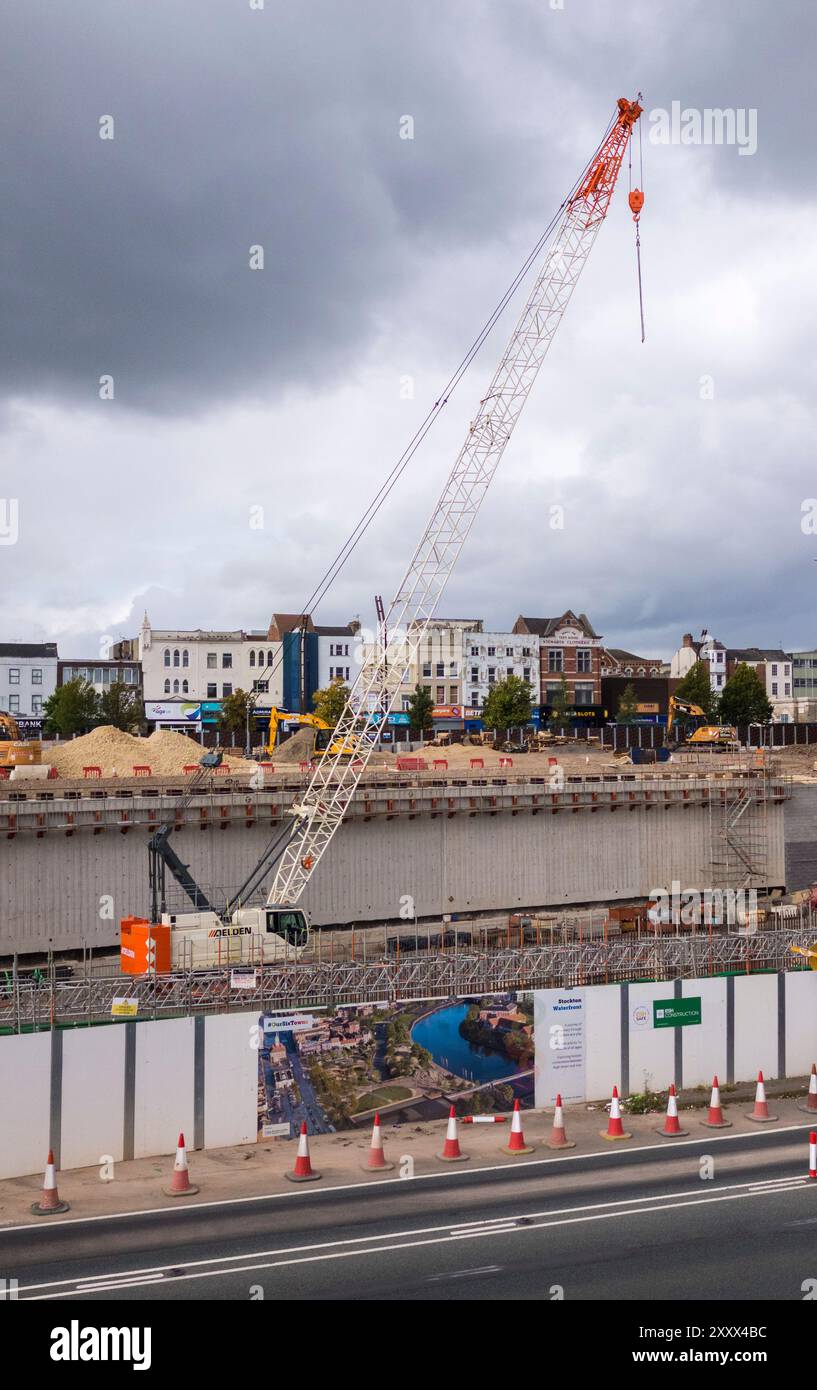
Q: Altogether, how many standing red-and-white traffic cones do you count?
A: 12